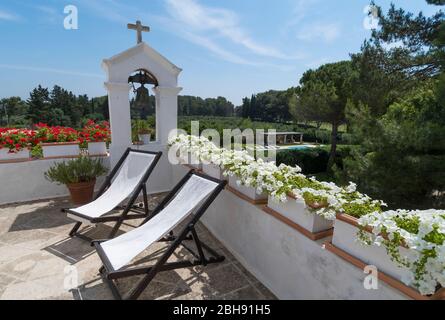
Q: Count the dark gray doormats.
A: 0